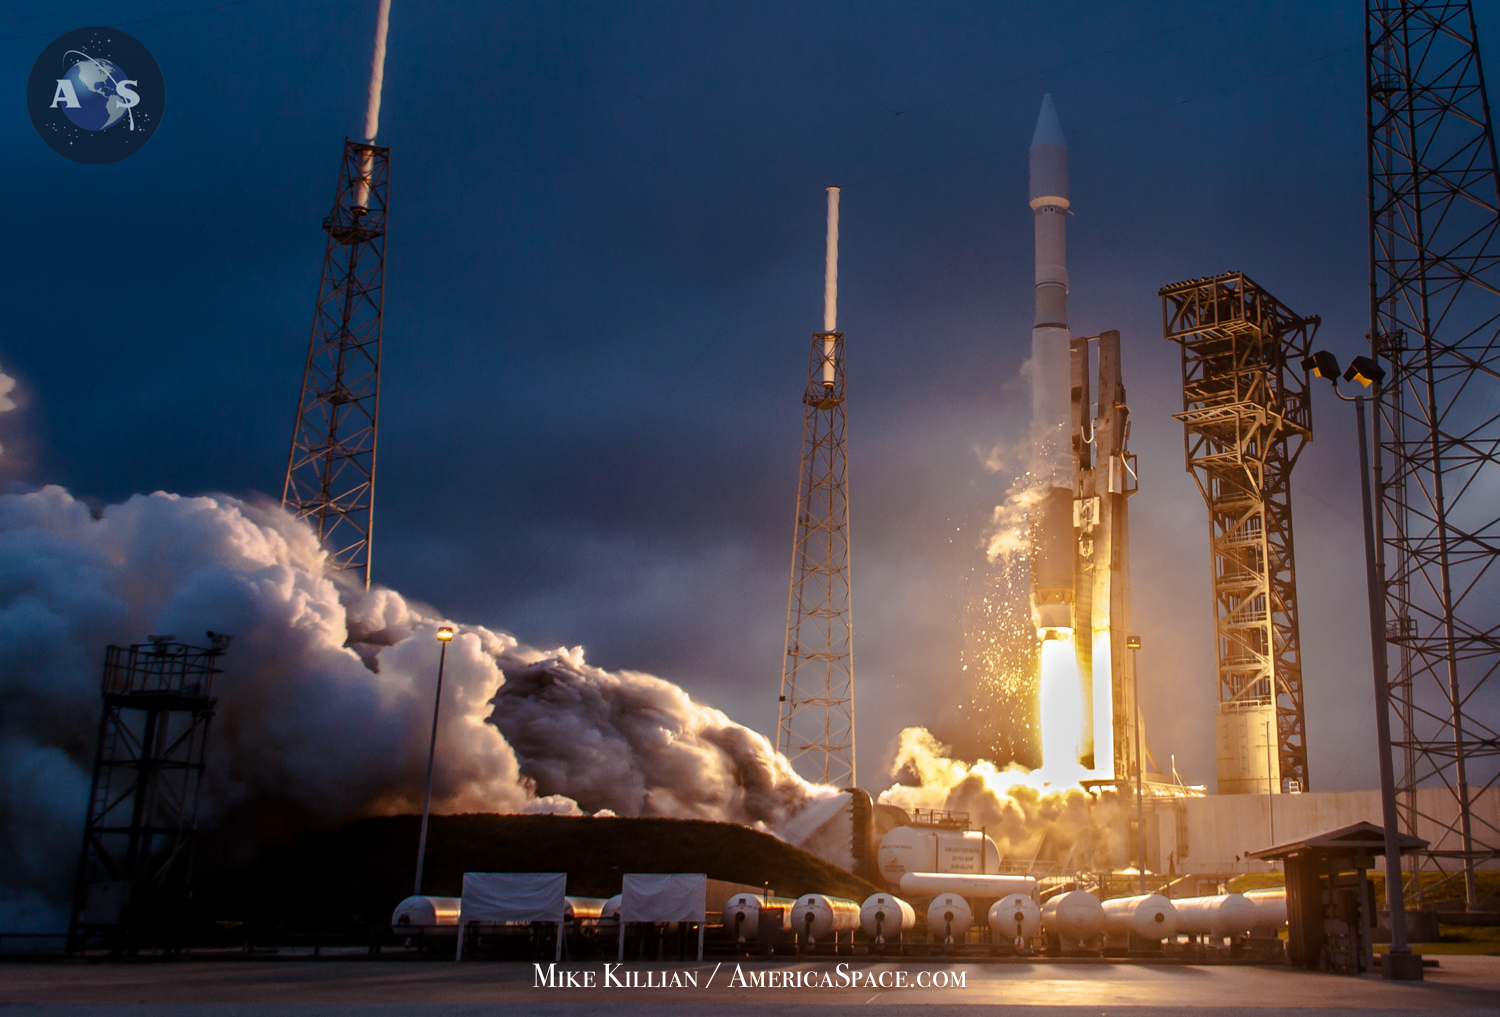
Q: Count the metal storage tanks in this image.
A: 14